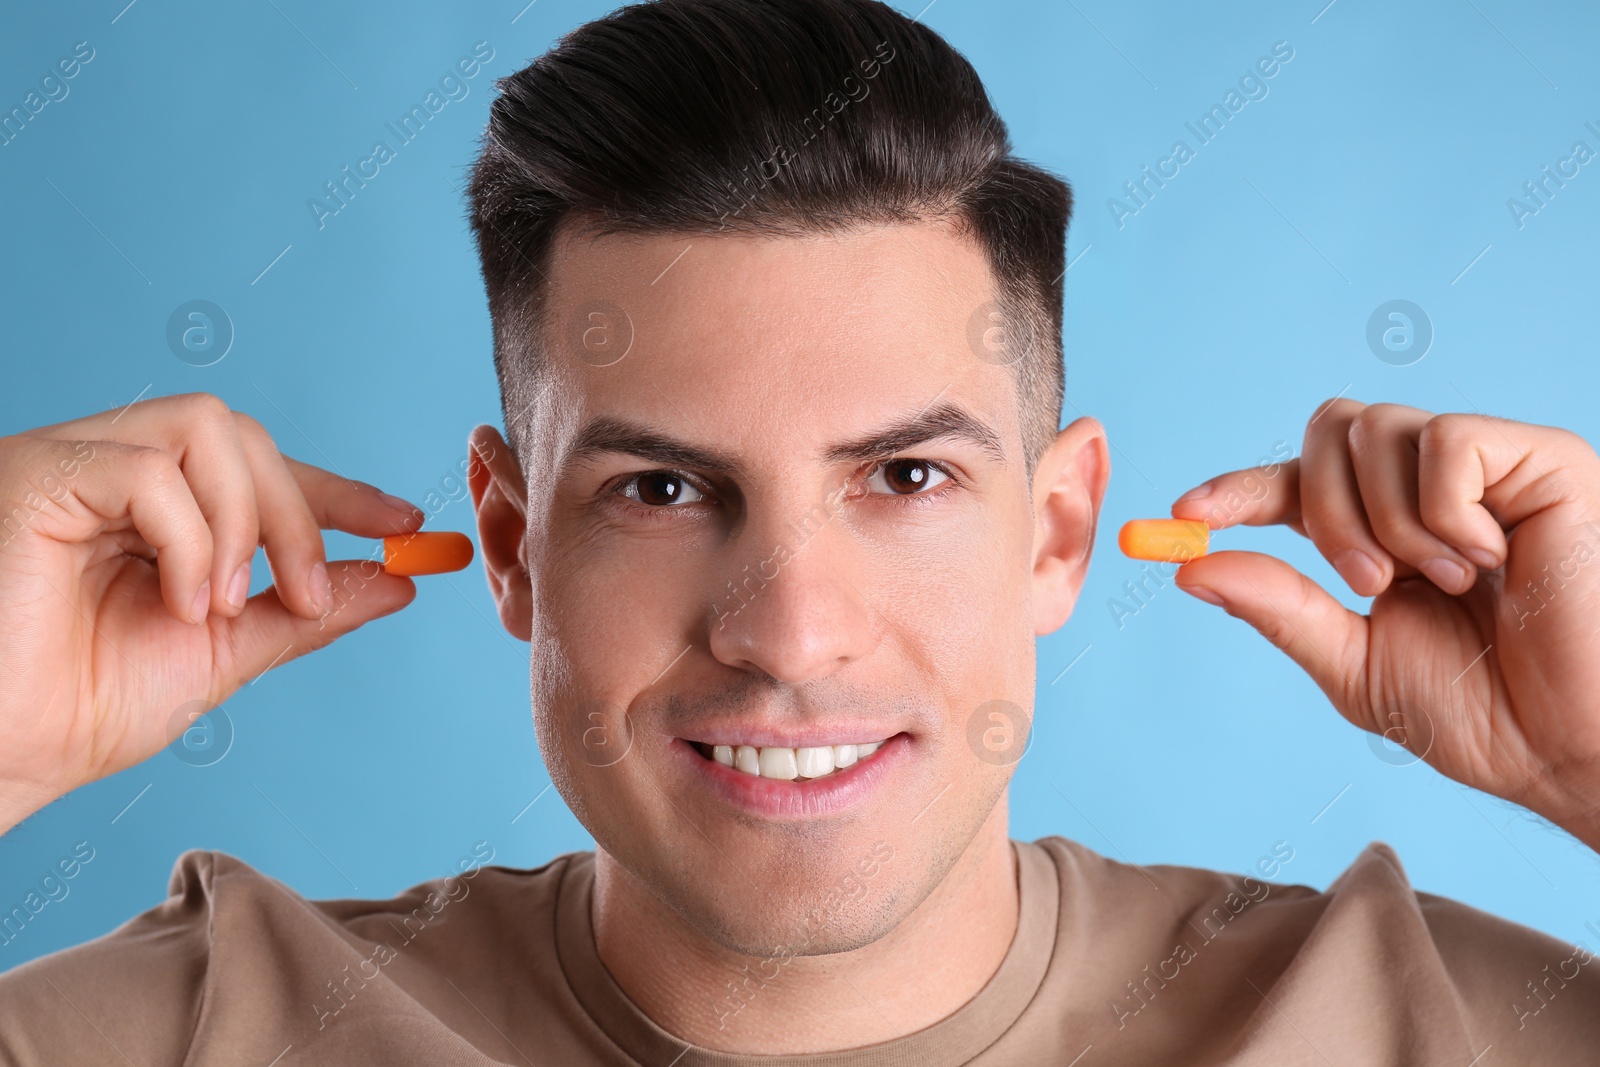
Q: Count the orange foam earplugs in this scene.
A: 2